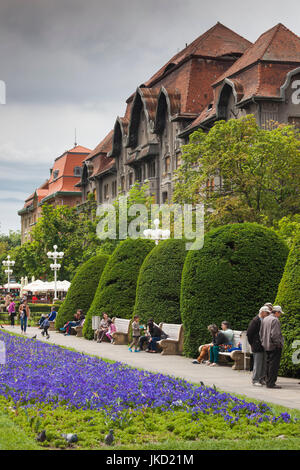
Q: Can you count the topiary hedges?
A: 5